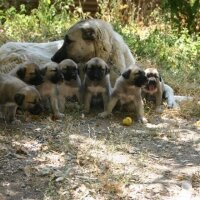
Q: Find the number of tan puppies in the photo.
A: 7